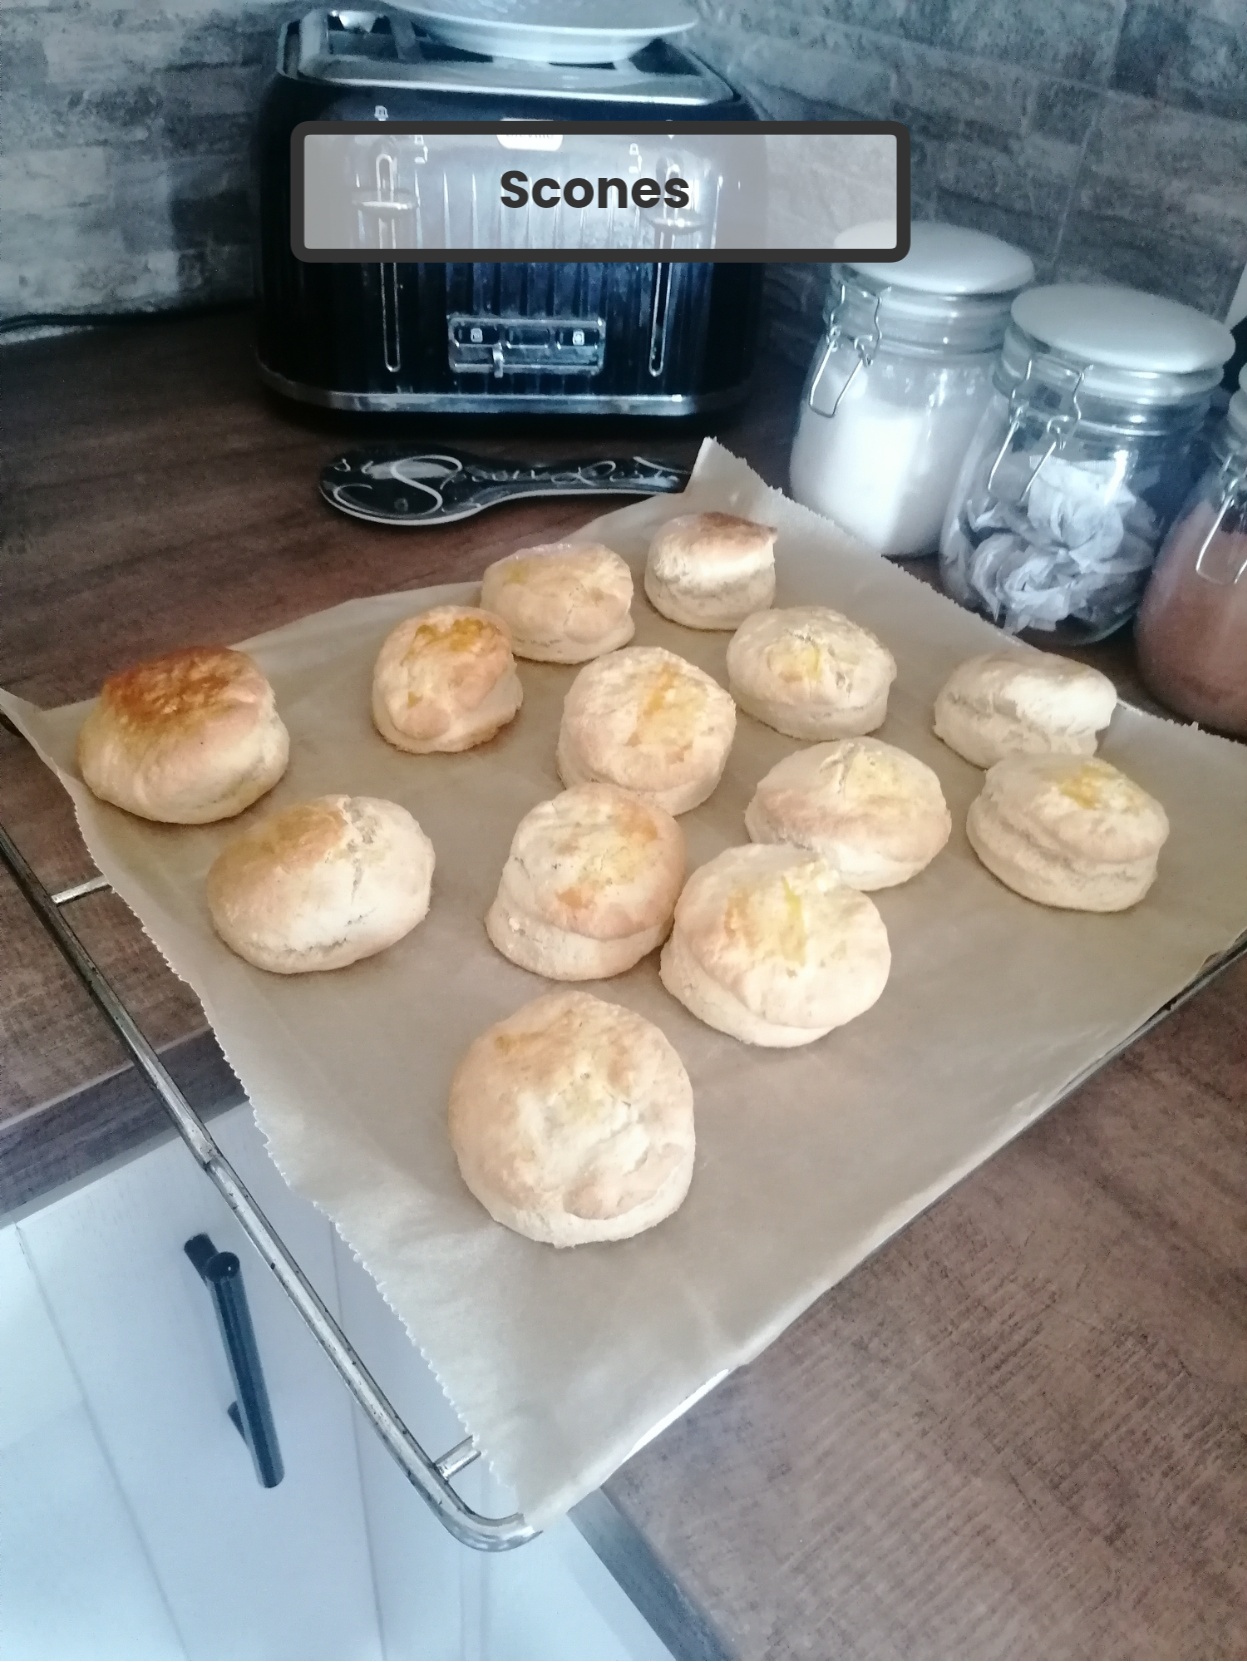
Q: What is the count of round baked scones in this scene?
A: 13